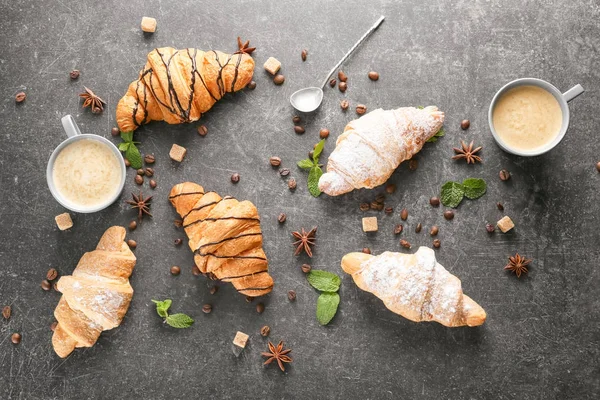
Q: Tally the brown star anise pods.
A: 7